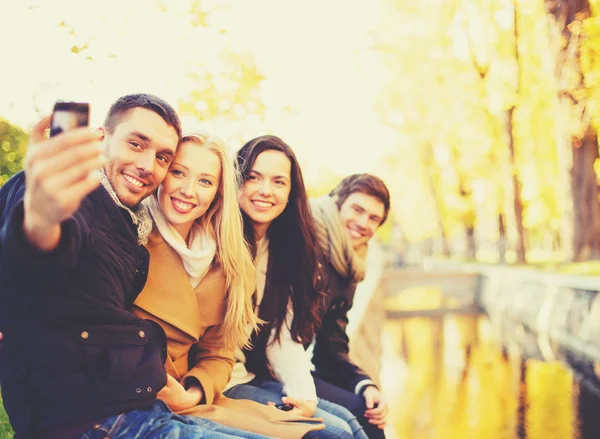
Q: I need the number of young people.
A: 4